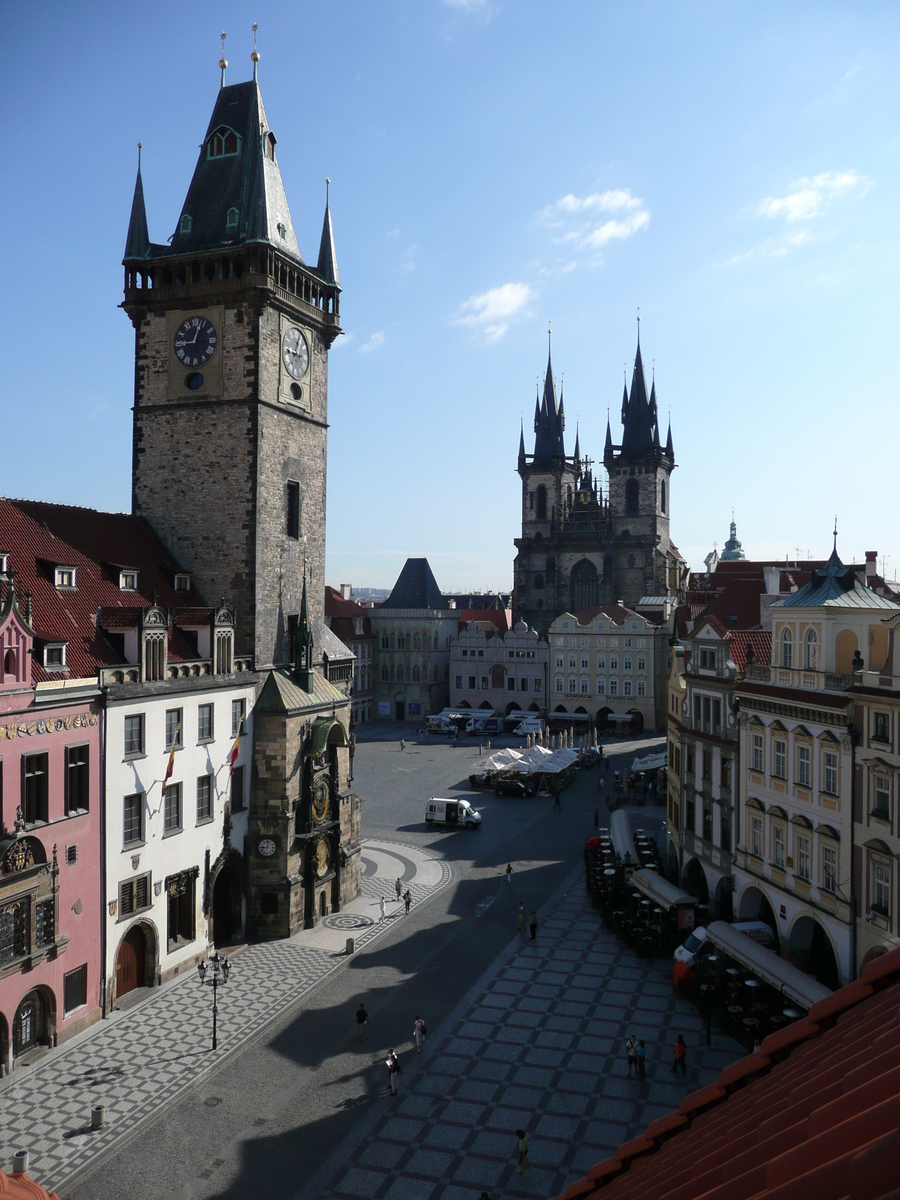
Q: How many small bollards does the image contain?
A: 3